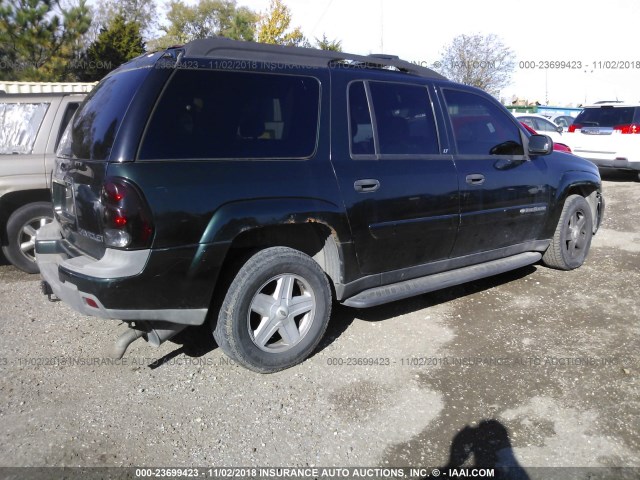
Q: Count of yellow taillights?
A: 0